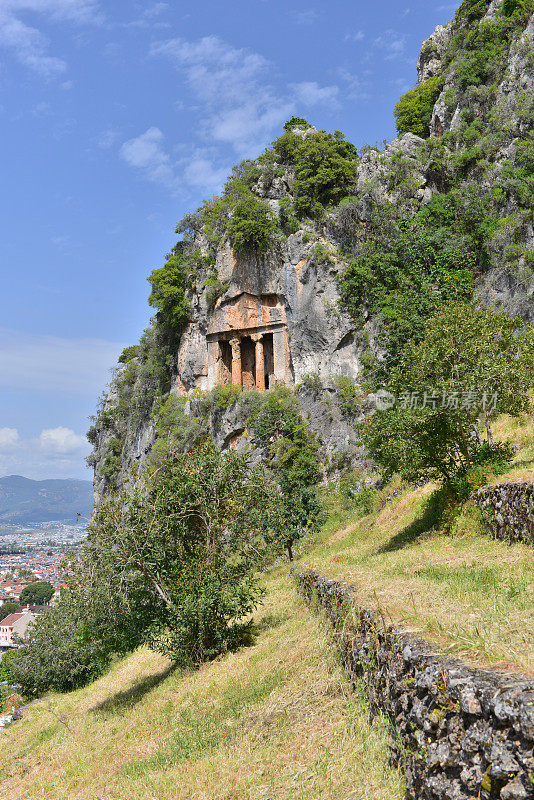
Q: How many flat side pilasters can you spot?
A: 2